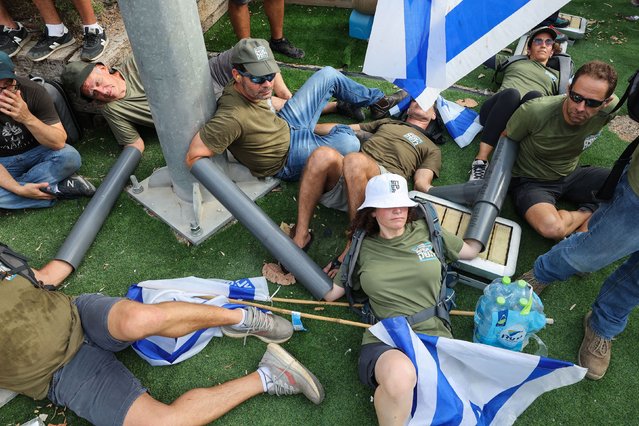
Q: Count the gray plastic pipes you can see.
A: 4